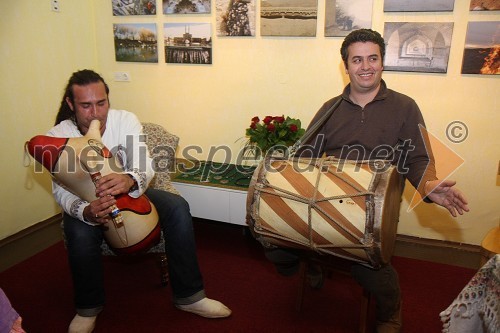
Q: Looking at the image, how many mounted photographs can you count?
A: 11